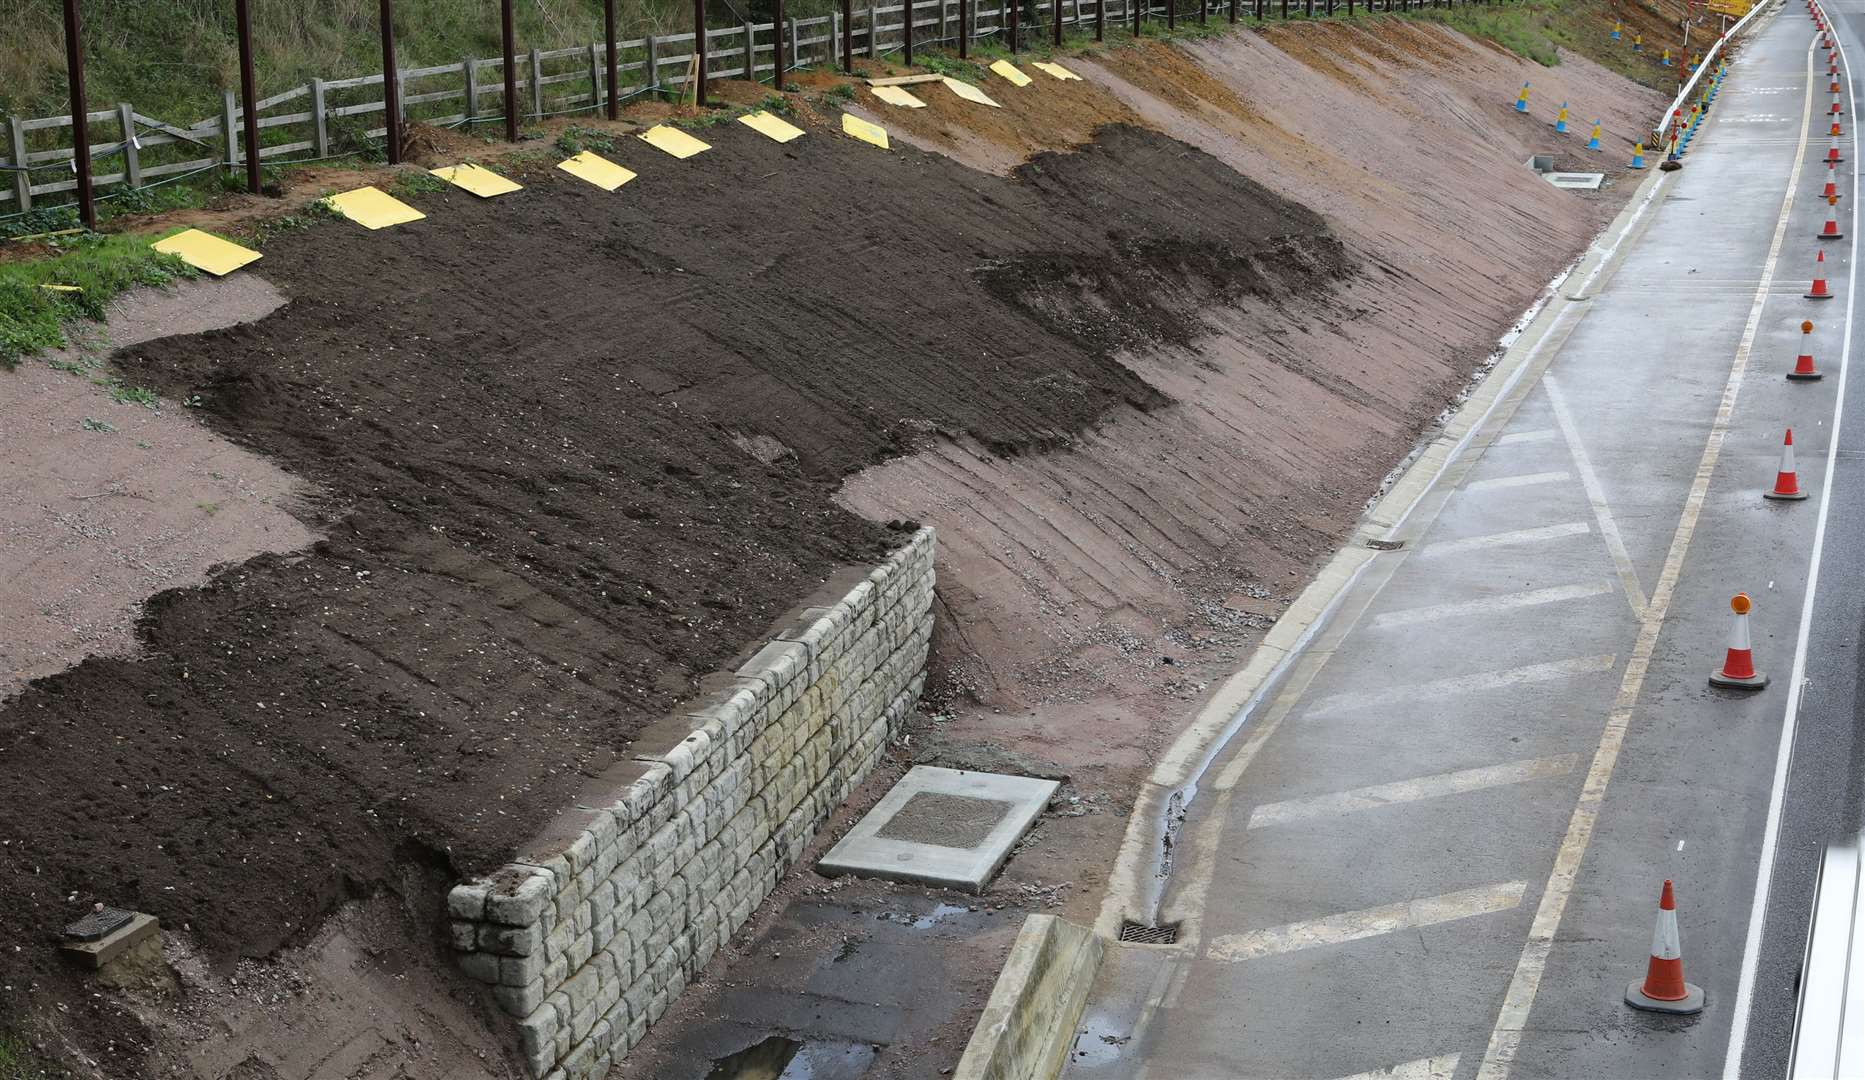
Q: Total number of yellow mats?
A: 11